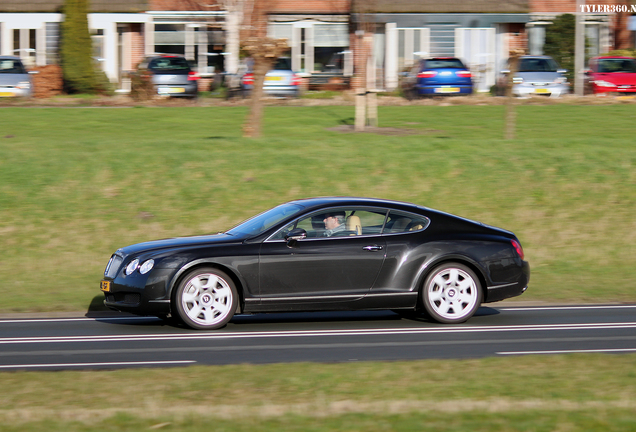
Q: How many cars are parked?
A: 6